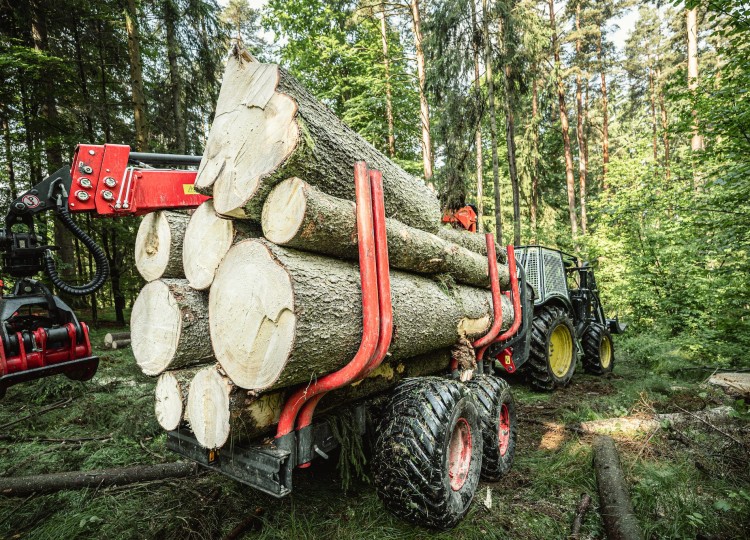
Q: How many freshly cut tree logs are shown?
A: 8